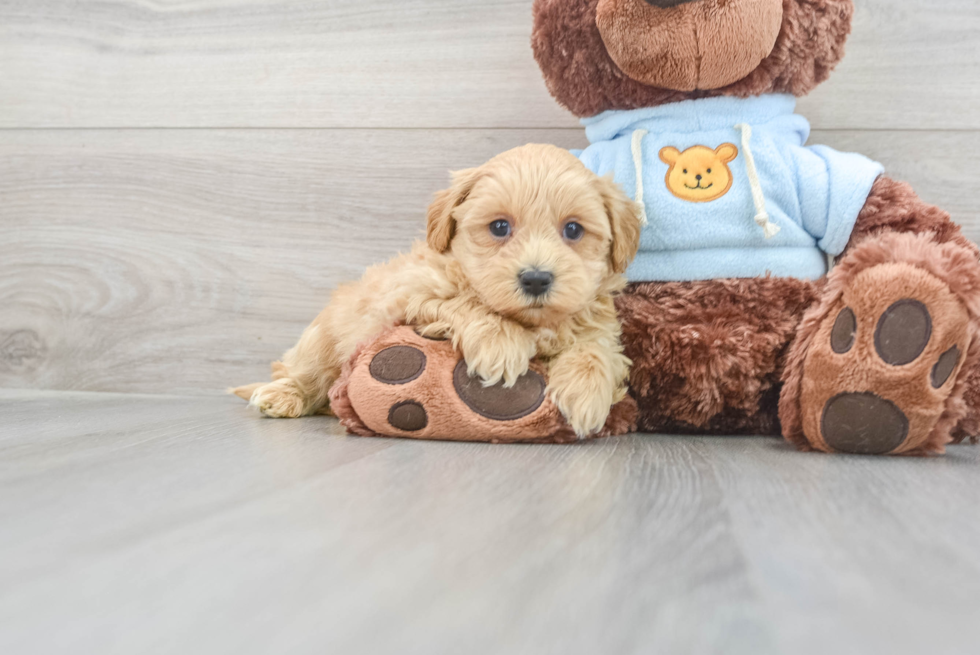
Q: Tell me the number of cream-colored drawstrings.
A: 2